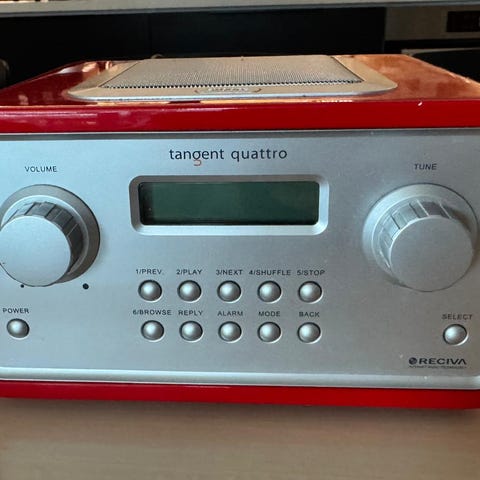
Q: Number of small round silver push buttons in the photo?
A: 12